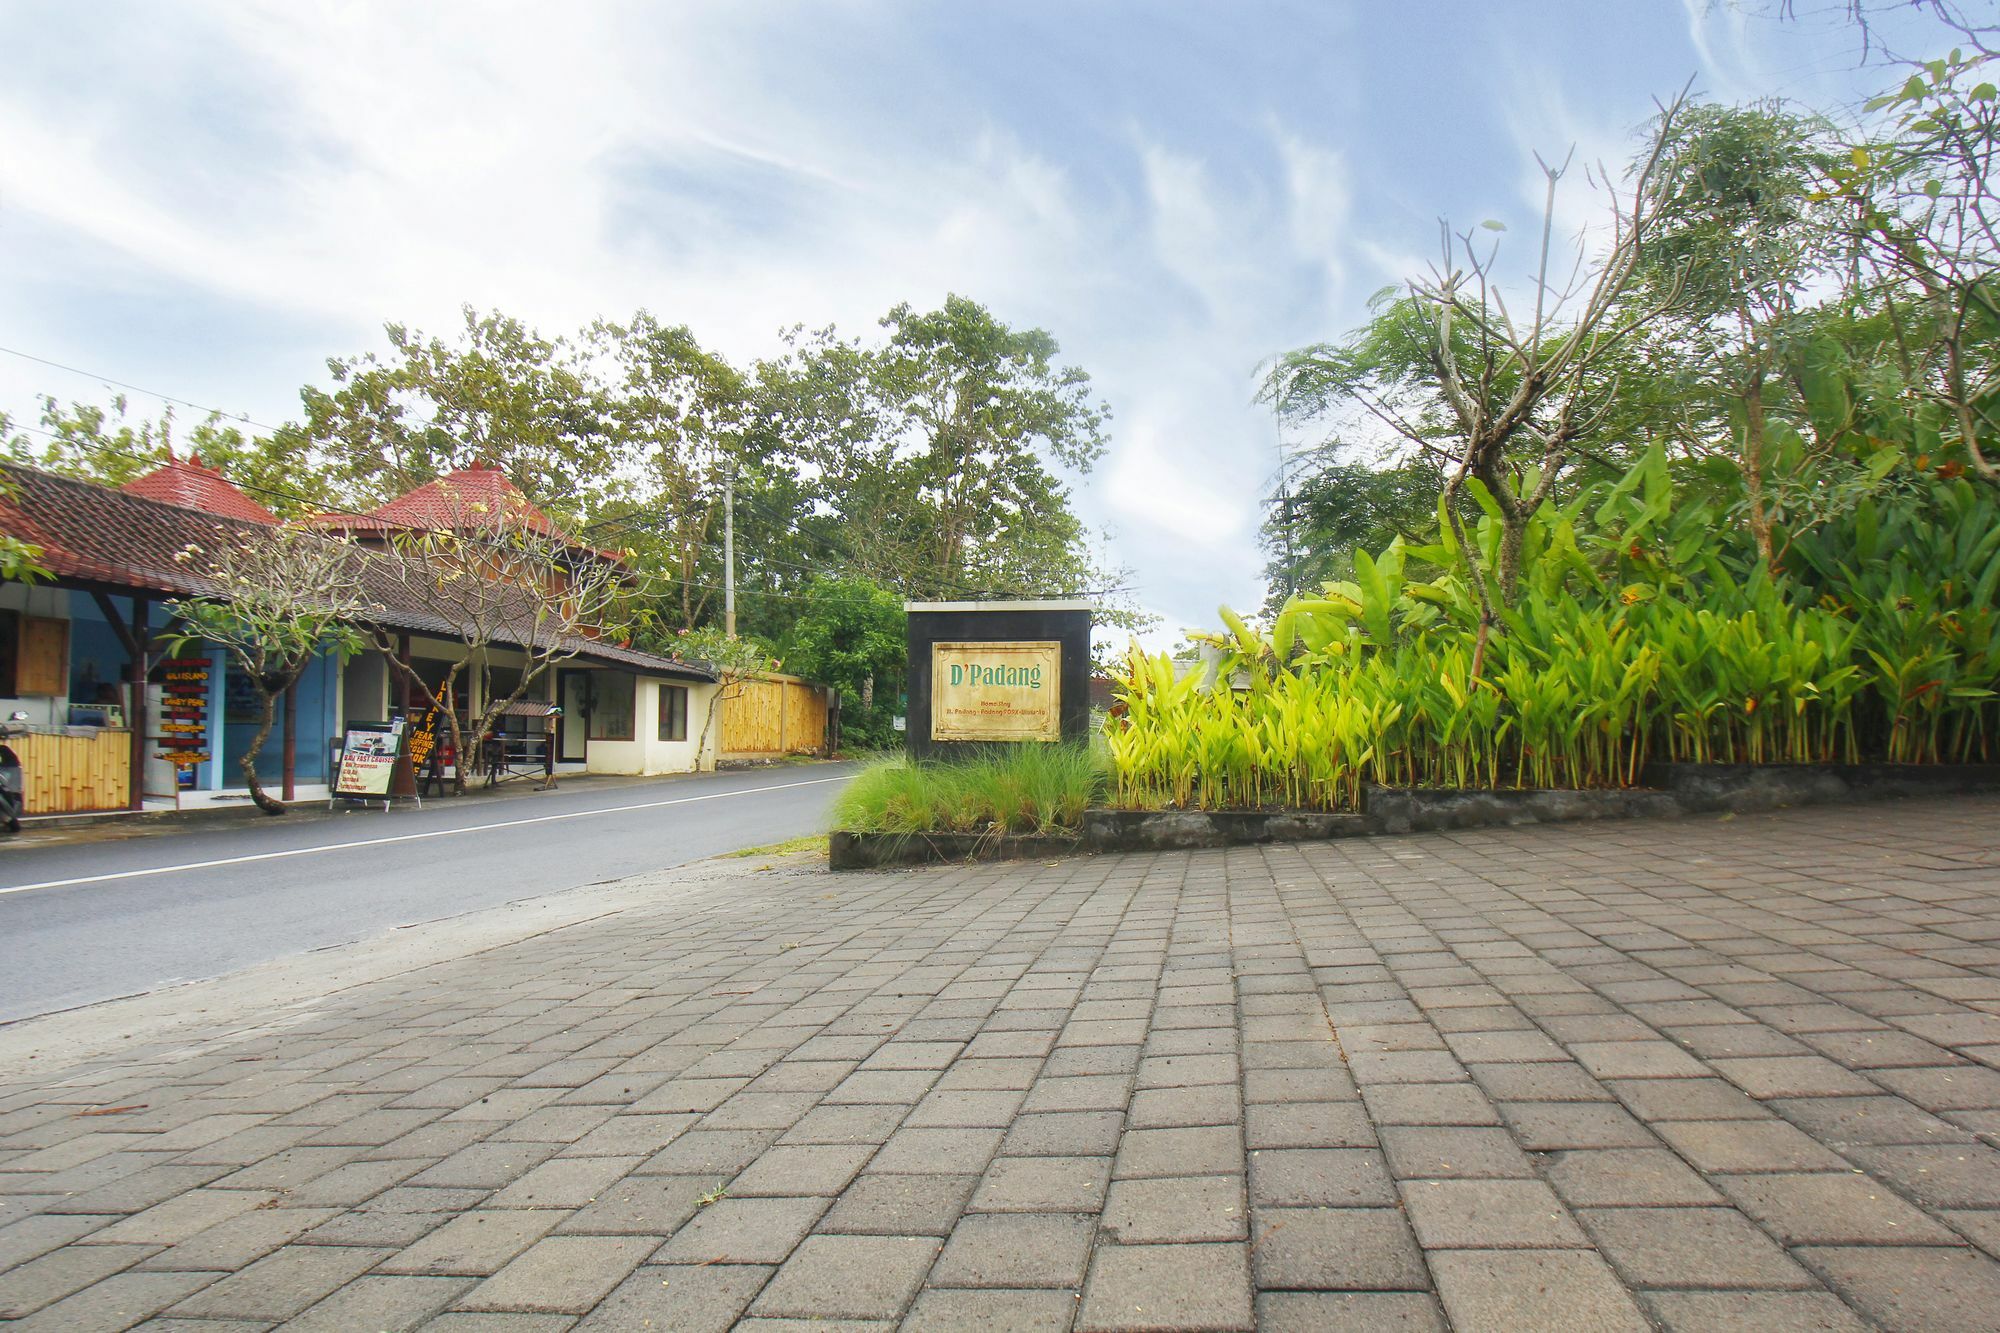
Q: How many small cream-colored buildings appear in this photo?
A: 1